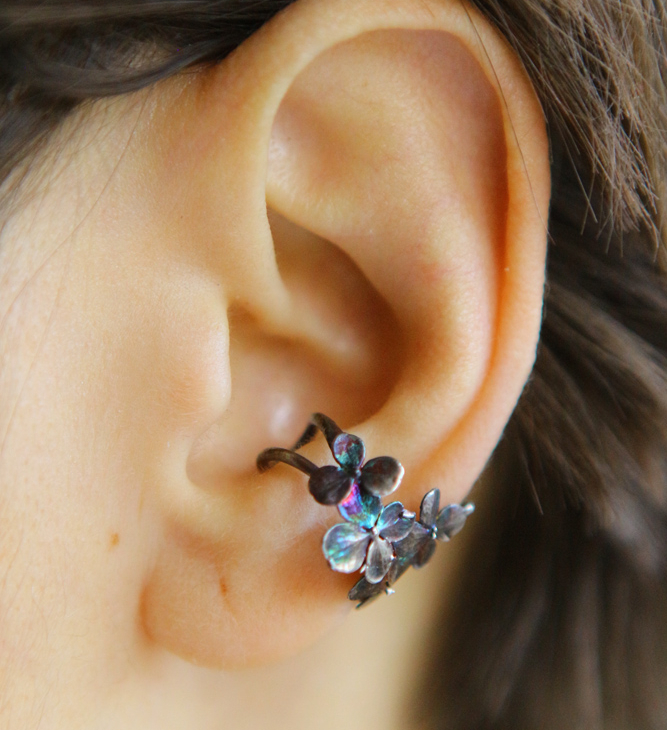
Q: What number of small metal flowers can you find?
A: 4